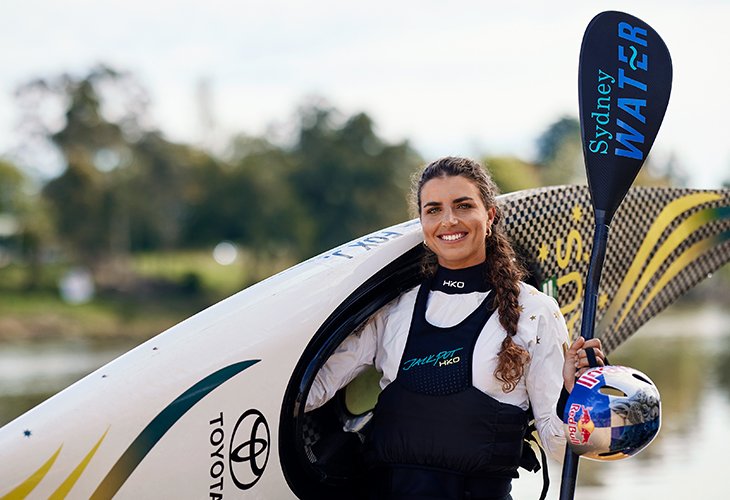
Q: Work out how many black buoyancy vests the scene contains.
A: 1